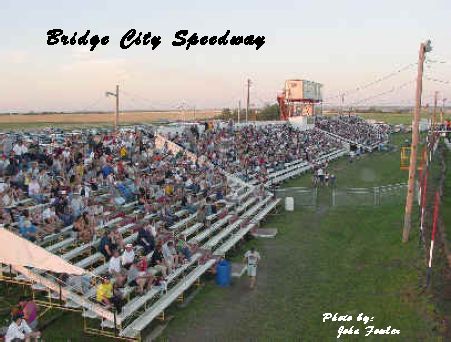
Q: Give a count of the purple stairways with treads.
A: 2